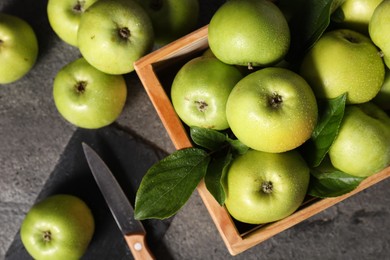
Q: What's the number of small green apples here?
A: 15